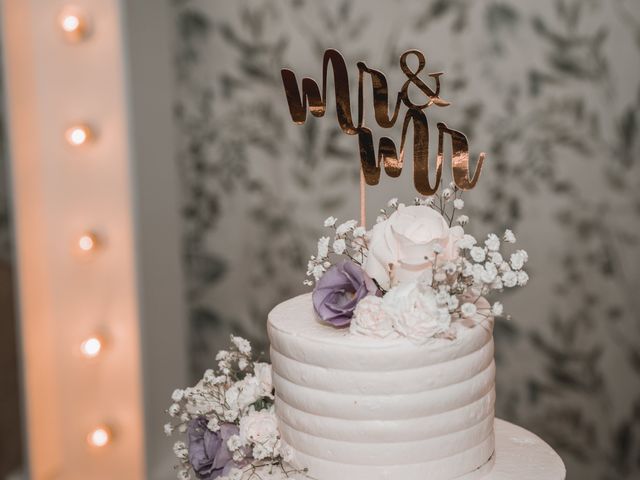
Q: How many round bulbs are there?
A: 5